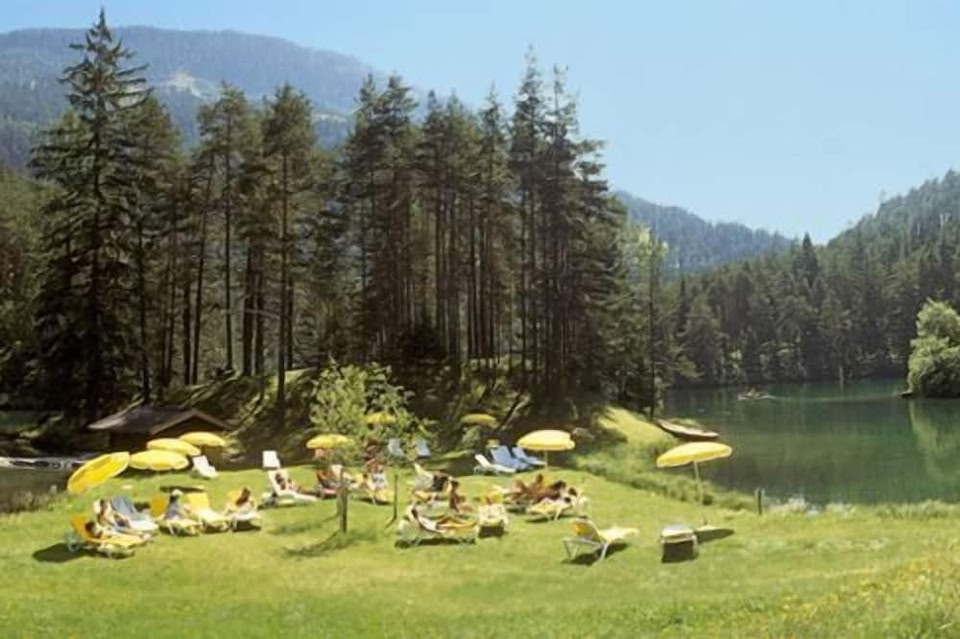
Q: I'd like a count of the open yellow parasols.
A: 9